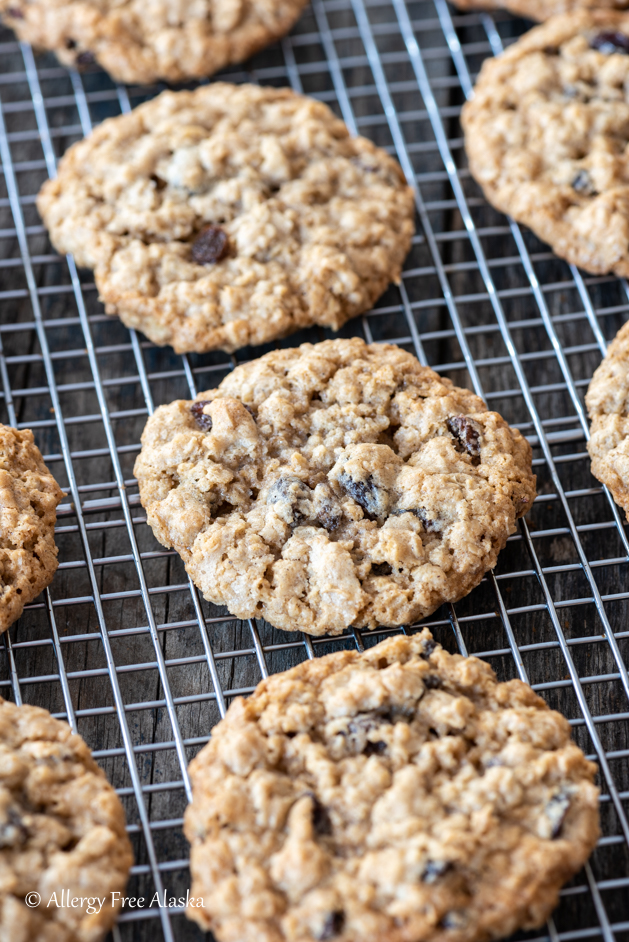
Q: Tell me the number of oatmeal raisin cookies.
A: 9